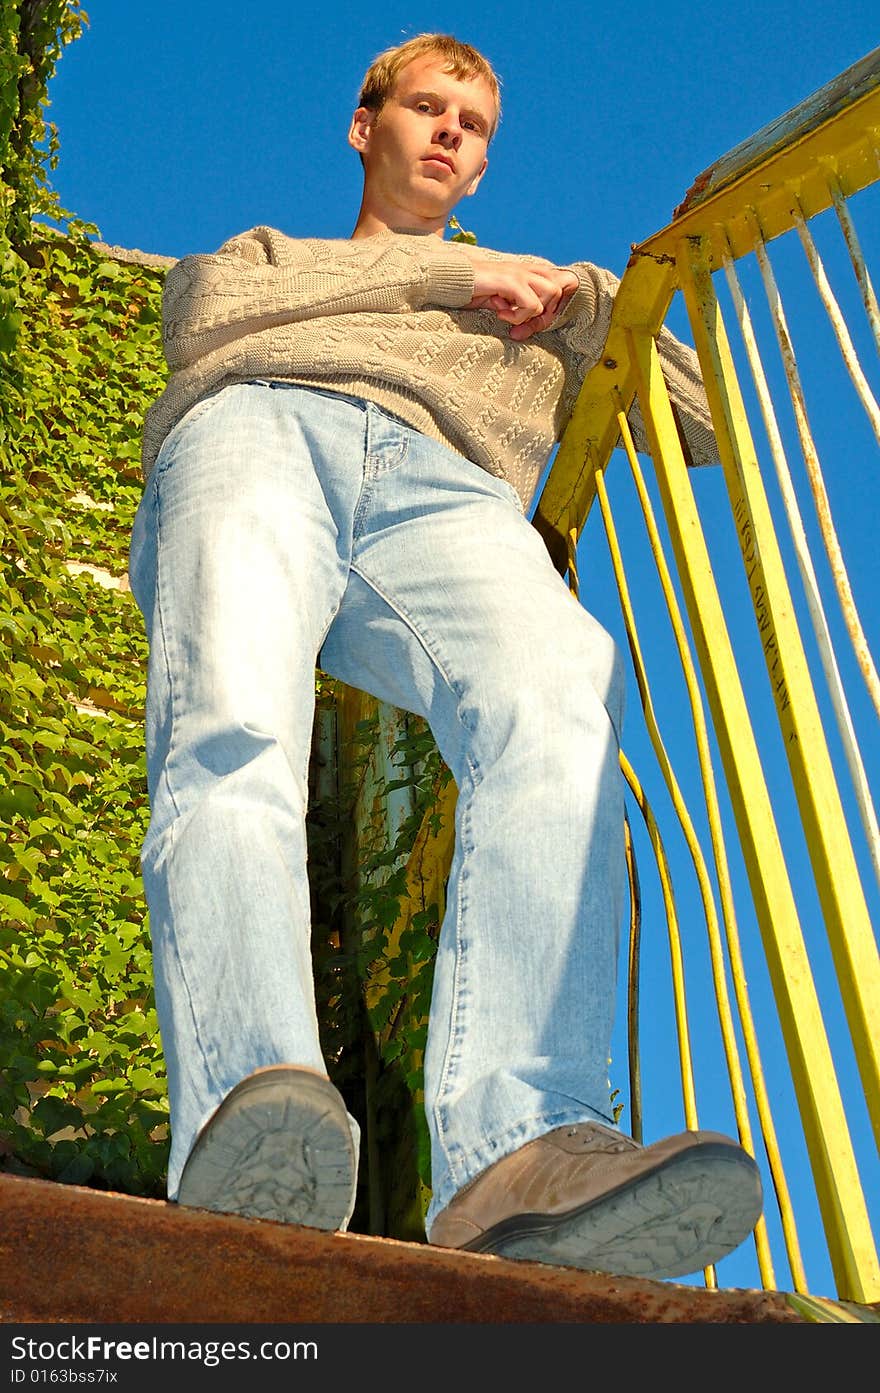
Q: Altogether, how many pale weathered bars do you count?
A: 4